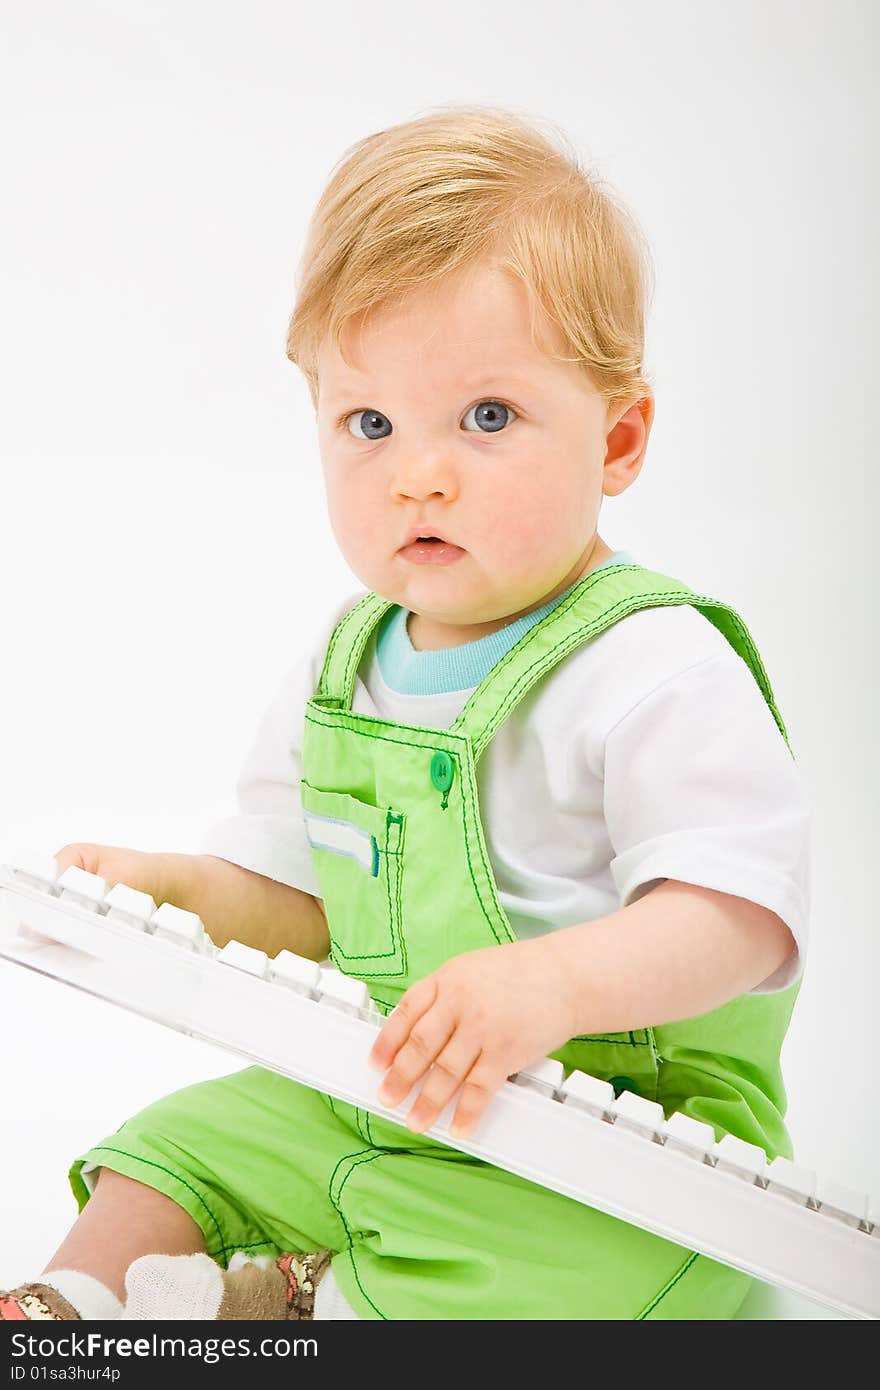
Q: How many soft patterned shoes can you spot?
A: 2